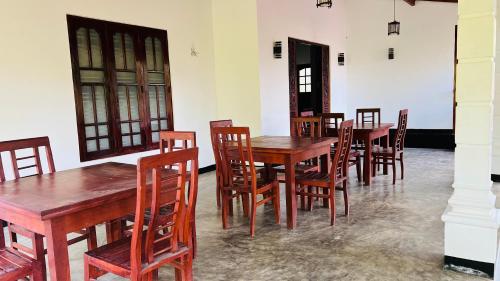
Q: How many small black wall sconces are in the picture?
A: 3